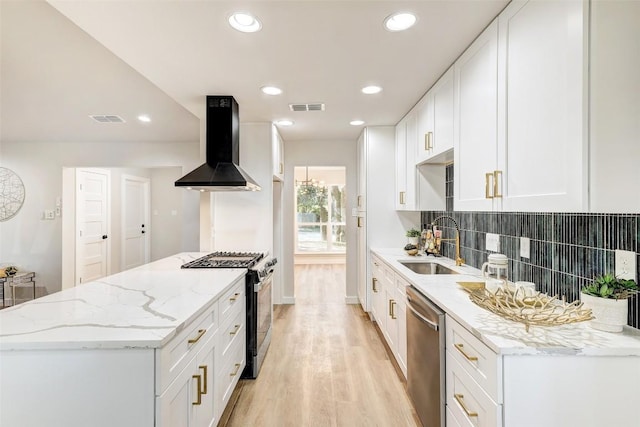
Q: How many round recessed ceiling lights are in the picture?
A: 7